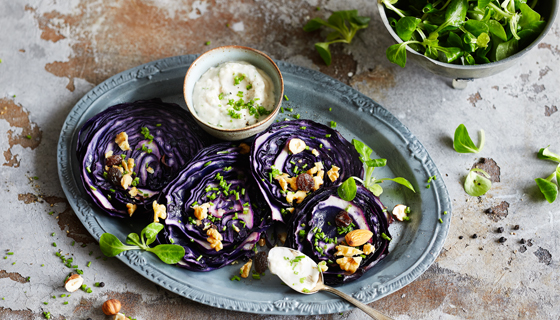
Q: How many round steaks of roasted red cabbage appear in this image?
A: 4